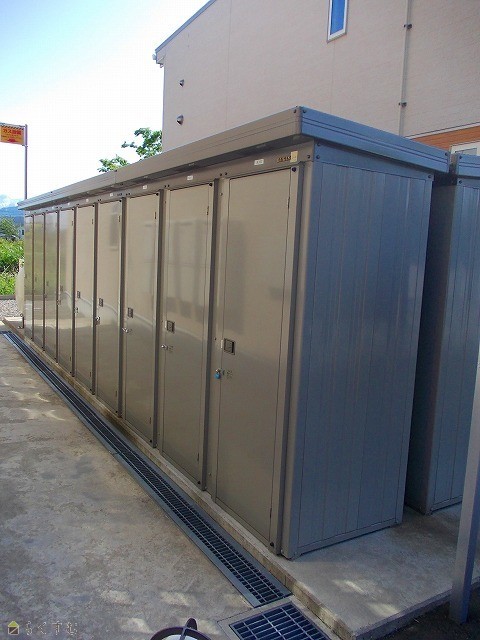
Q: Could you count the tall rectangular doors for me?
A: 9